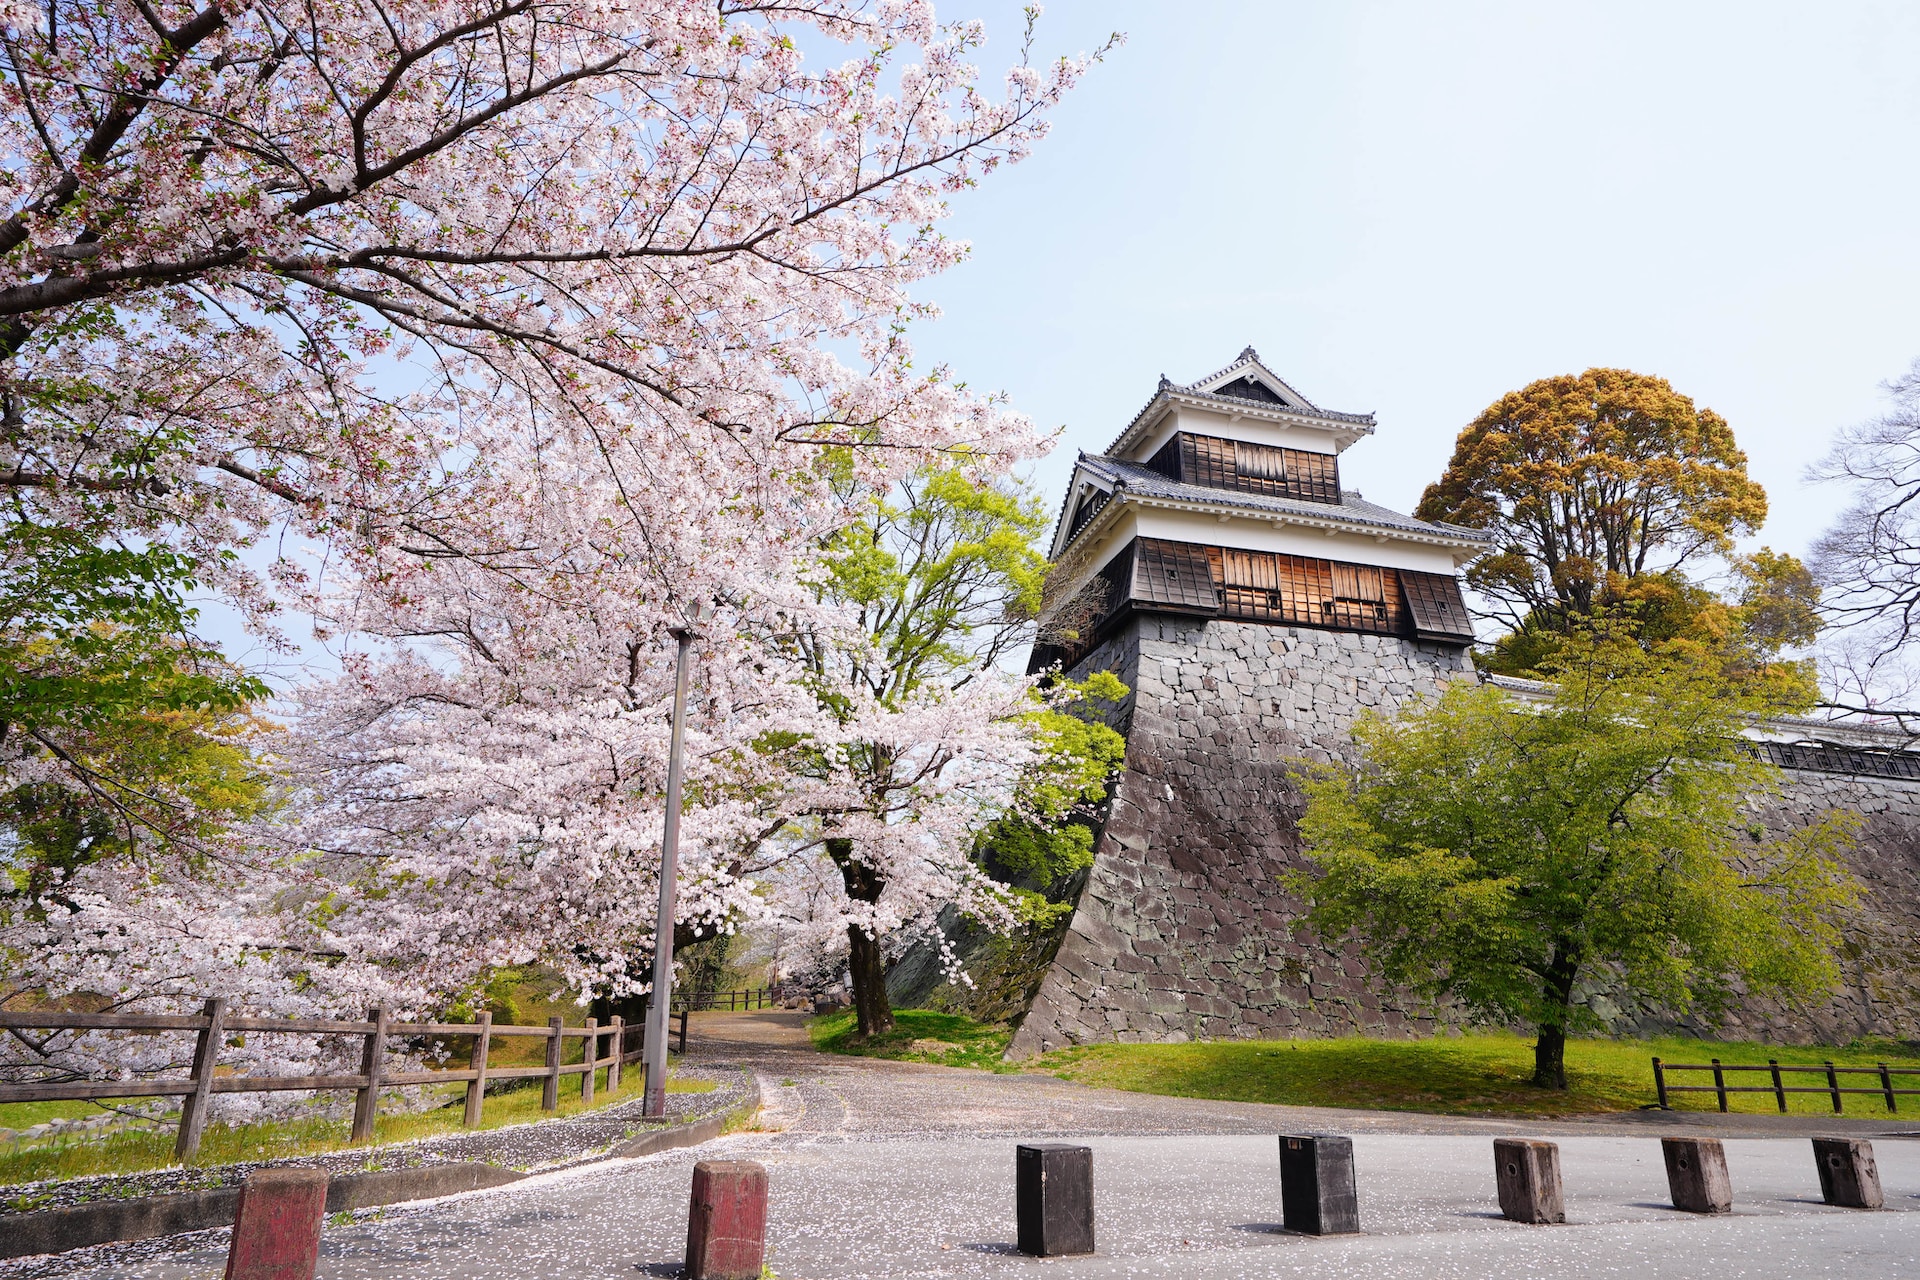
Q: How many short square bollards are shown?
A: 7